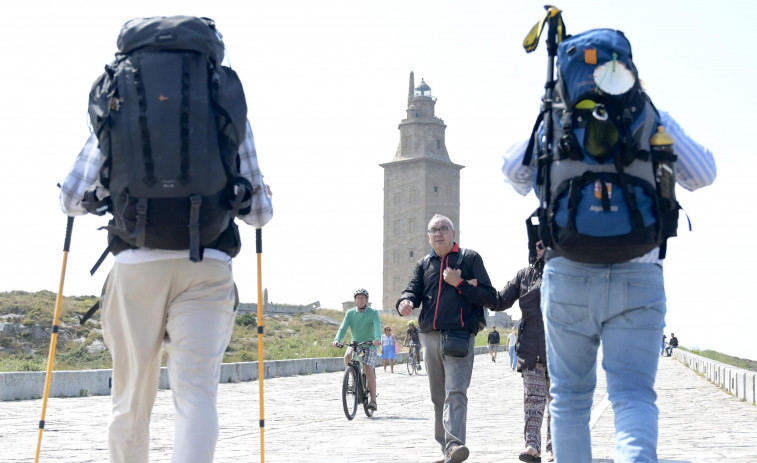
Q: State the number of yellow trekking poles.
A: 2